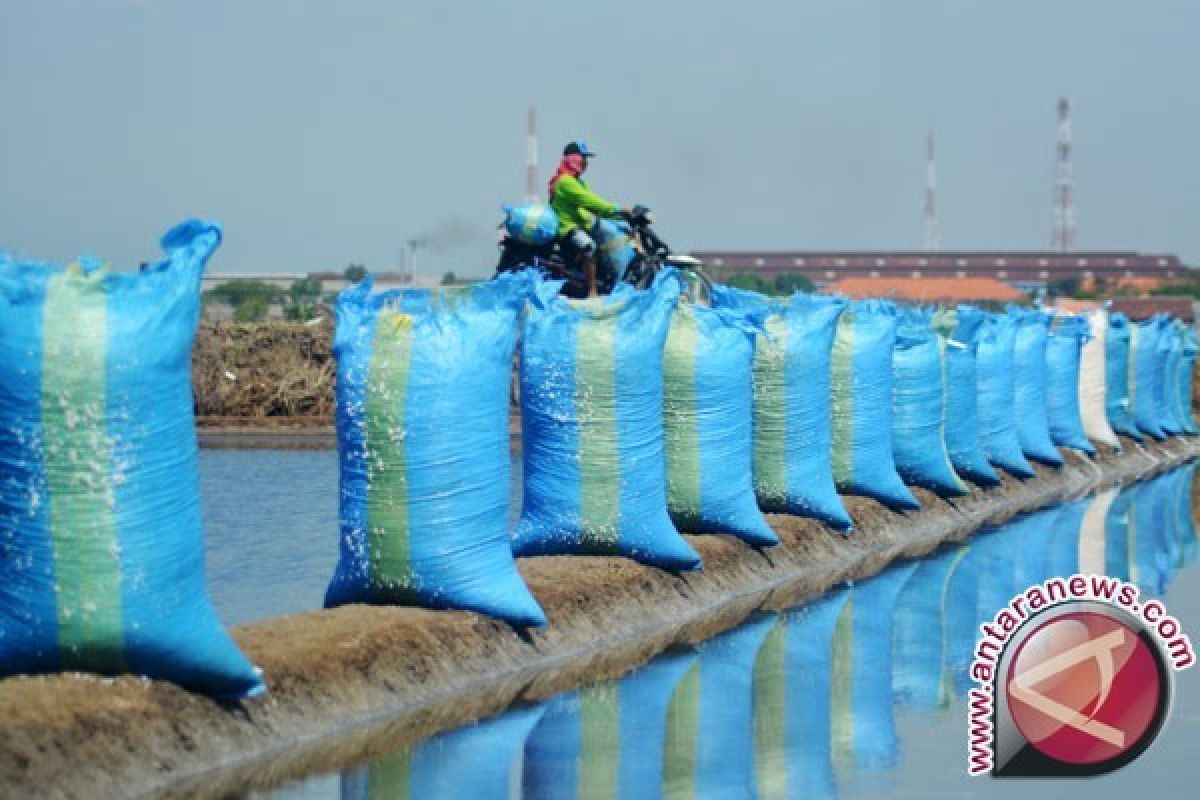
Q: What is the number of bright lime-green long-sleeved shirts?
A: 1